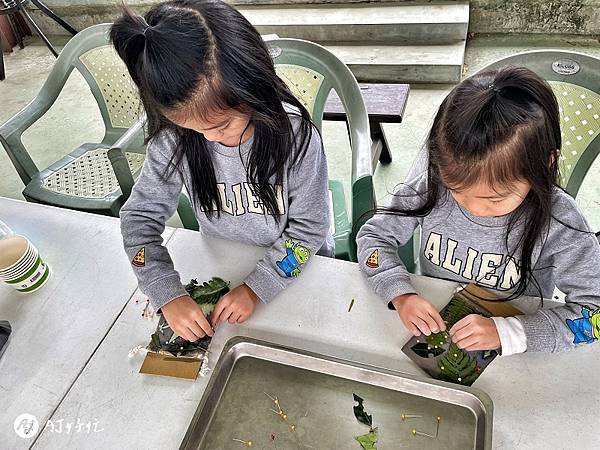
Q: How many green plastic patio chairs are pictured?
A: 3